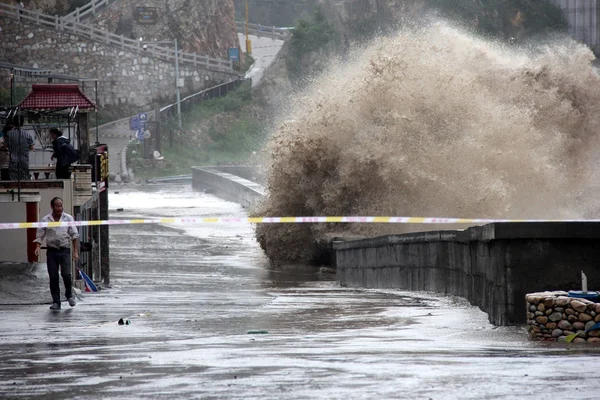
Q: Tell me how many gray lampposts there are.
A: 1